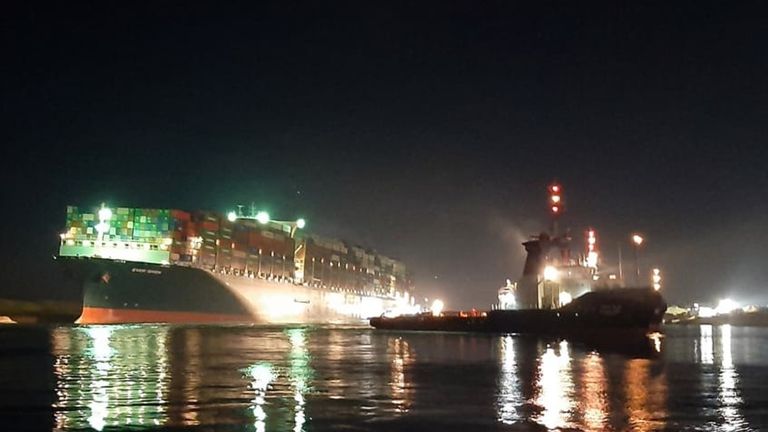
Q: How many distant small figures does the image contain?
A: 0